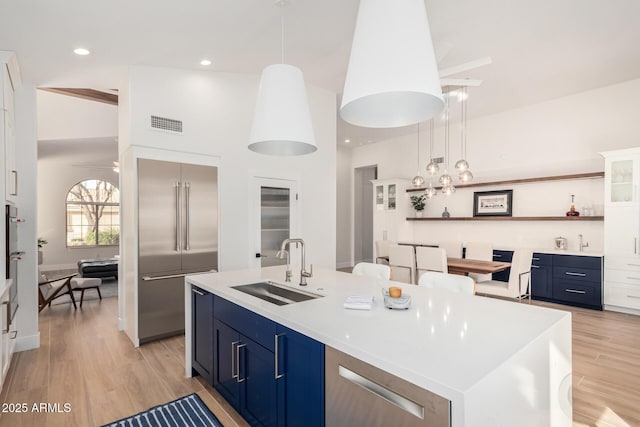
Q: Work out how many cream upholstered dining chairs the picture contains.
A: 6